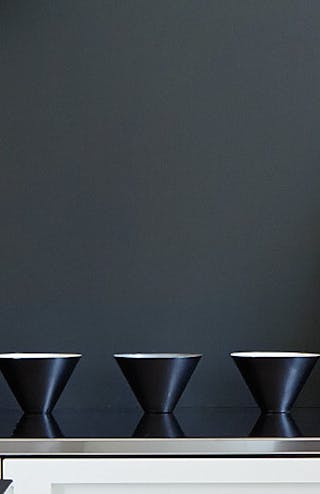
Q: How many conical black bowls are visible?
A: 3